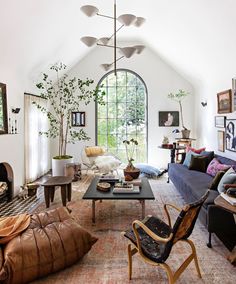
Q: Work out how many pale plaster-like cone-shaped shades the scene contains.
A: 8